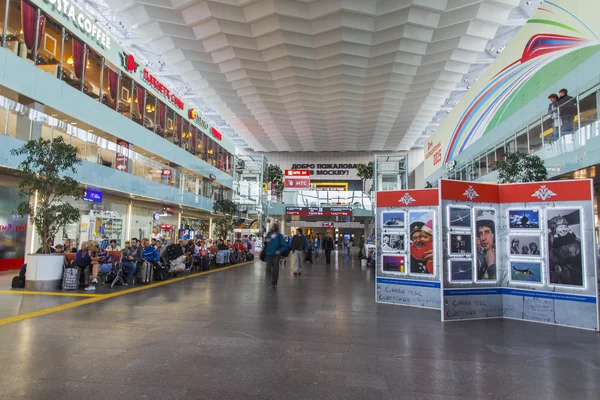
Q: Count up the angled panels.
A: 3